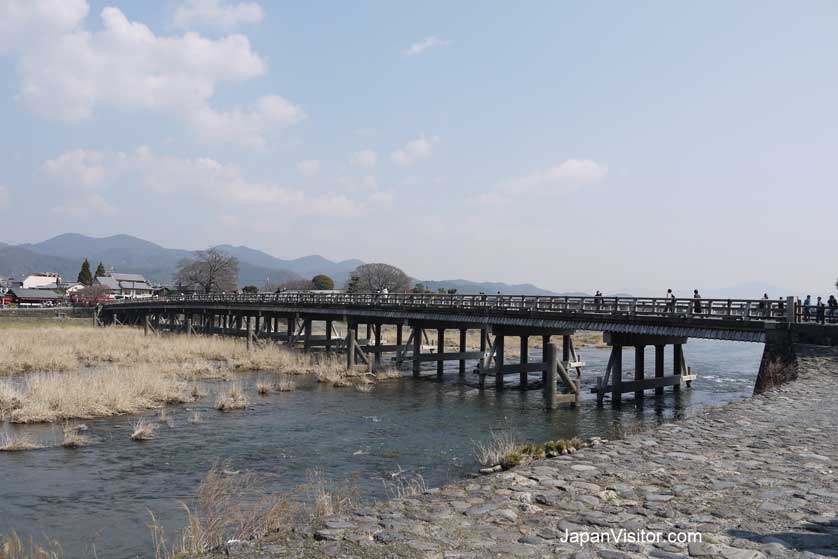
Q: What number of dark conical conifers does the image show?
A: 2